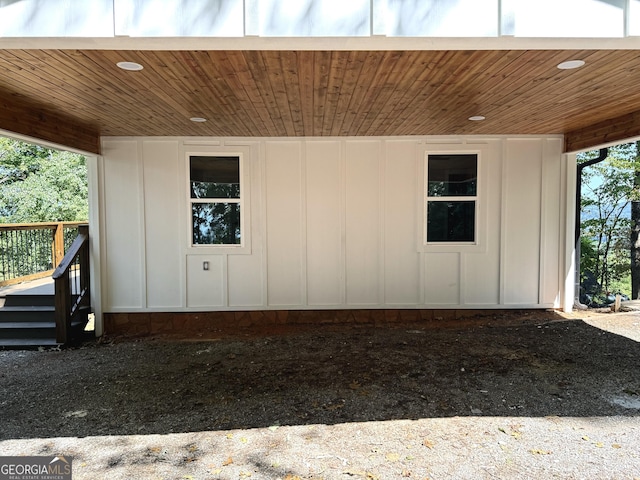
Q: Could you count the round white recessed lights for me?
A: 4